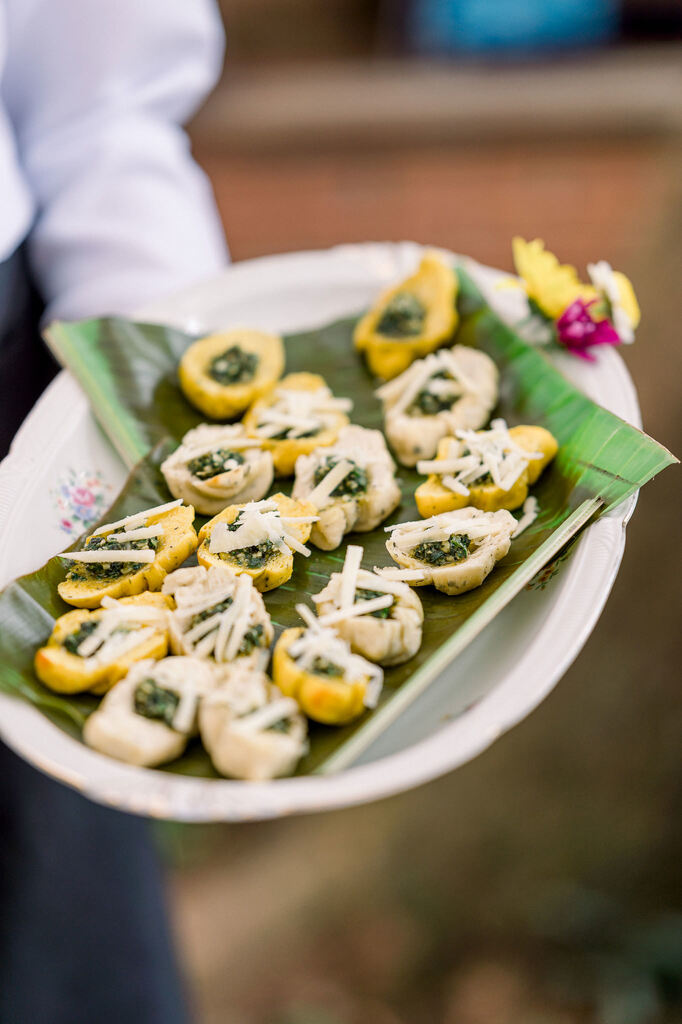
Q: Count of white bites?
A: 8